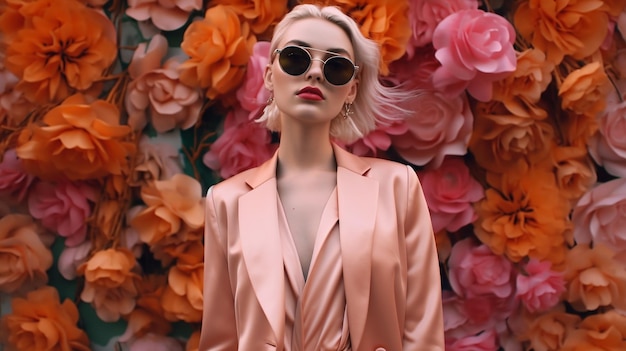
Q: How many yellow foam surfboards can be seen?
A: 0